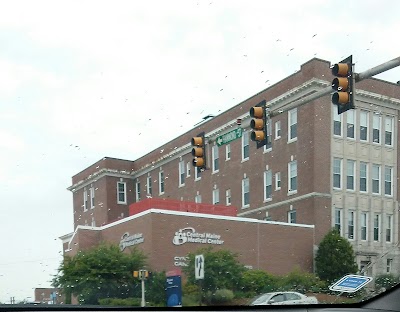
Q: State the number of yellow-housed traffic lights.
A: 3